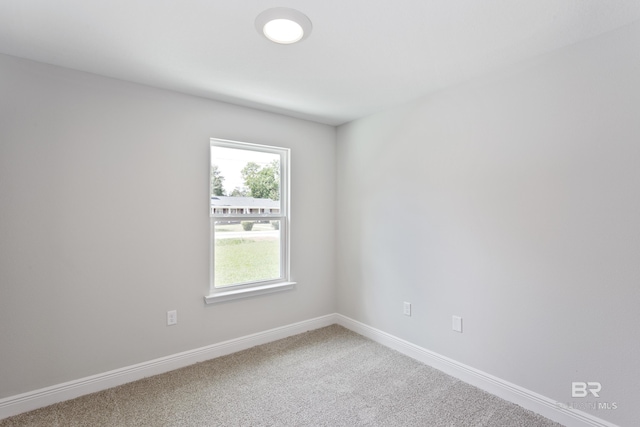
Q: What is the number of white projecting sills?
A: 1